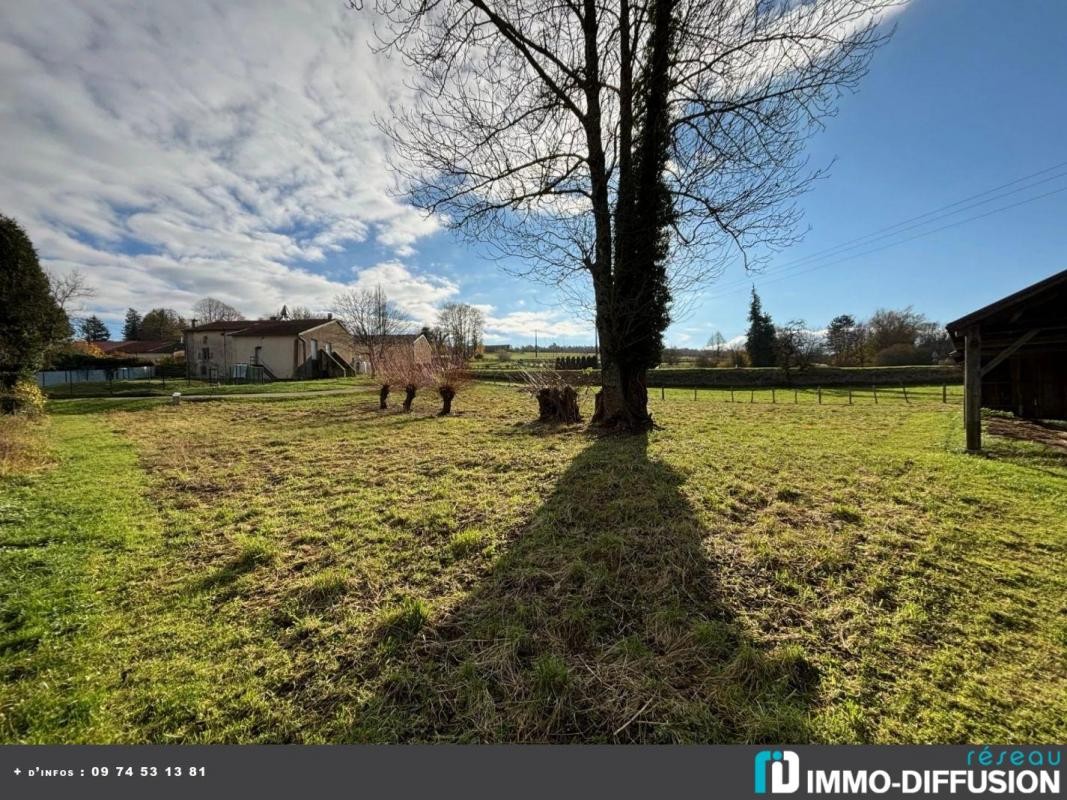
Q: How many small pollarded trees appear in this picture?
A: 3